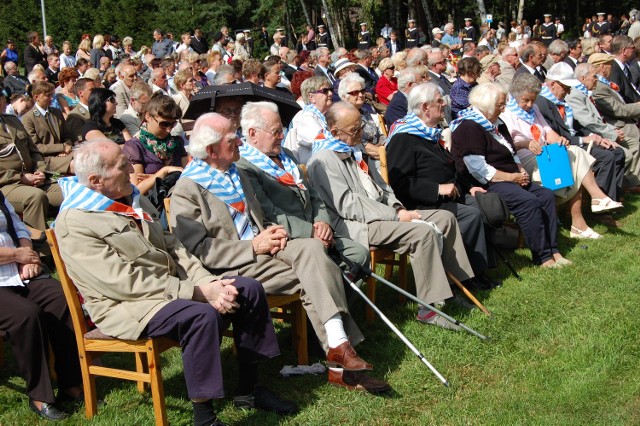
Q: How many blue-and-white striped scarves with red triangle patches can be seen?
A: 11